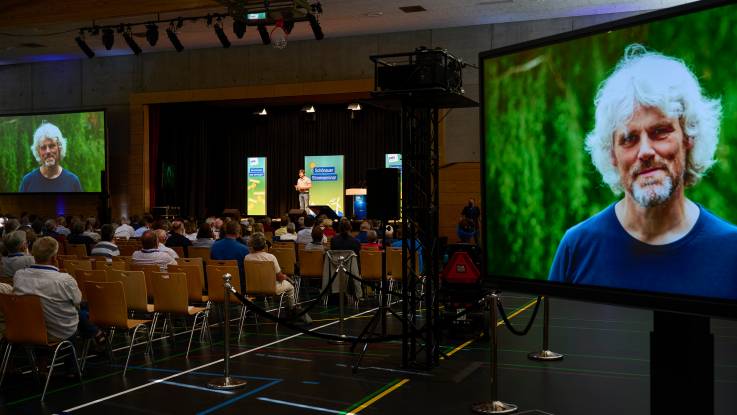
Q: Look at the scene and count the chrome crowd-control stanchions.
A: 4